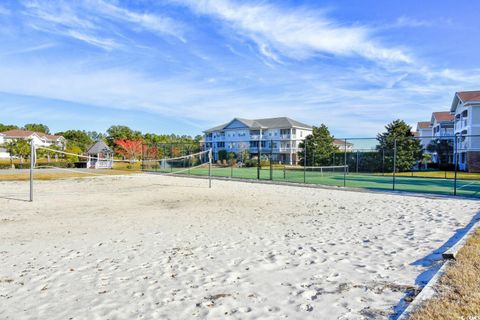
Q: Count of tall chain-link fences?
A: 1